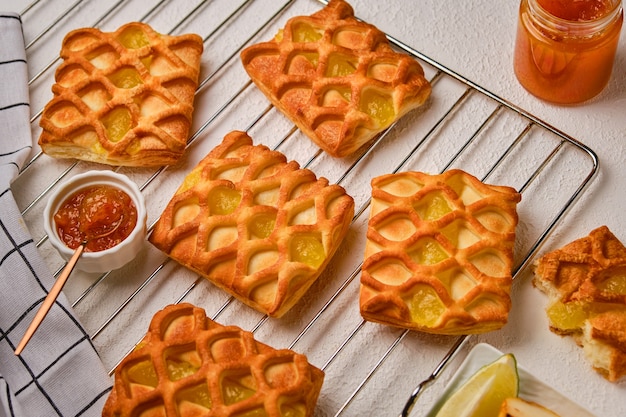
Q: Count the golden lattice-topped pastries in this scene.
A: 6